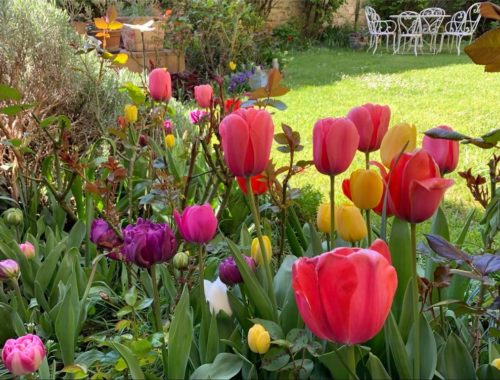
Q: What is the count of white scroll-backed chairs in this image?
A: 6